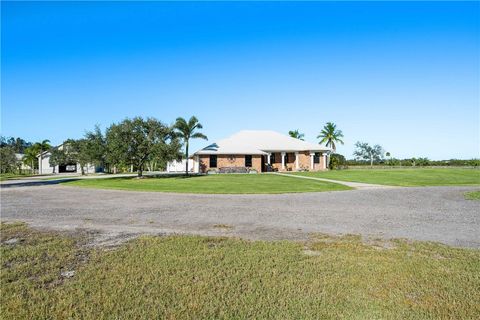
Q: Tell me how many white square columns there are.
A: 5